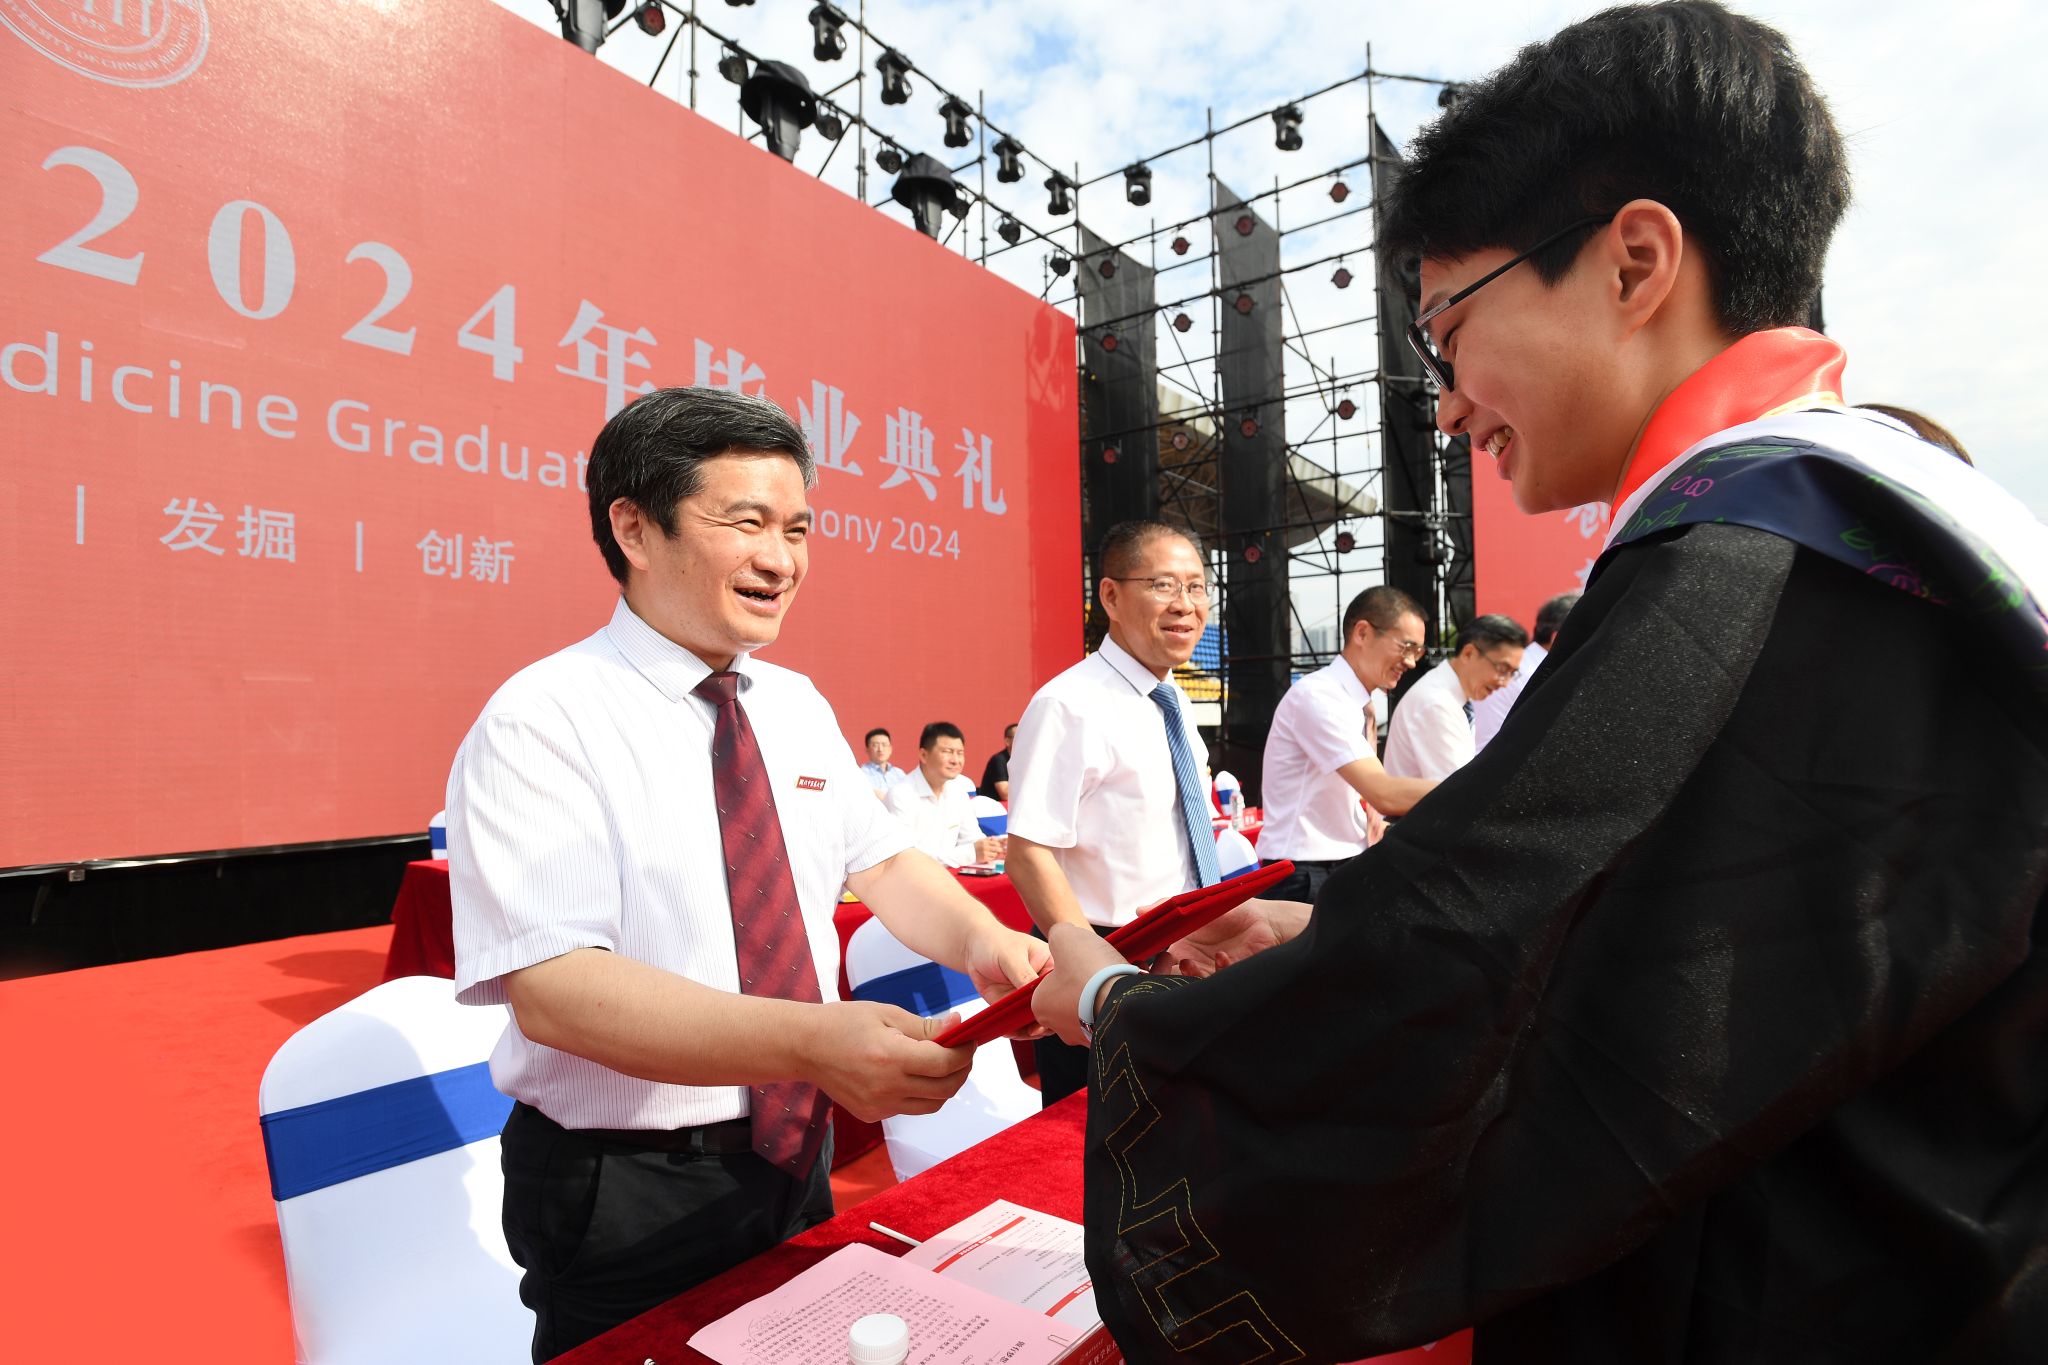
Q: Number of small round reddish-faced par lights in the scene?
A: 15